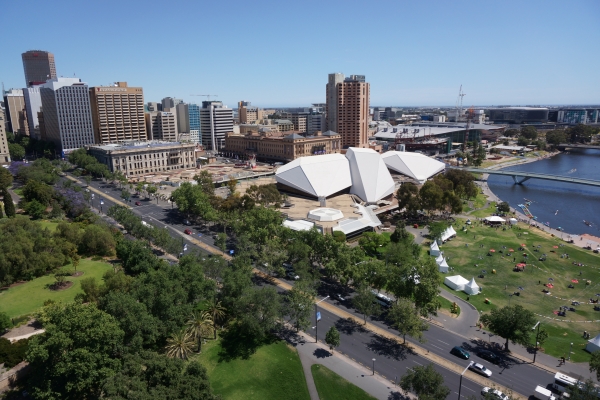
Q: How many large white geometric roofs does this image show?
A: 3